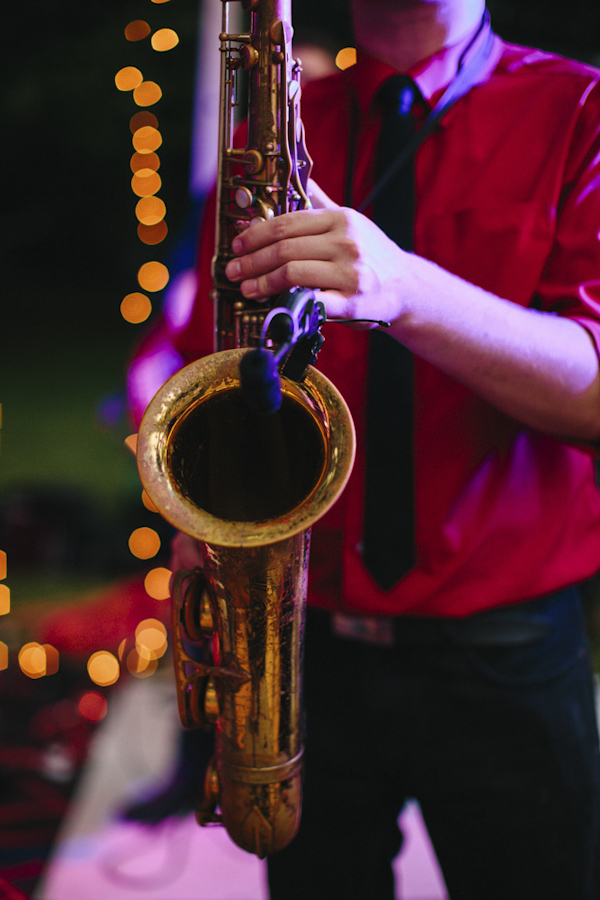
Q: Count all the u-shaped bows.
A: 1